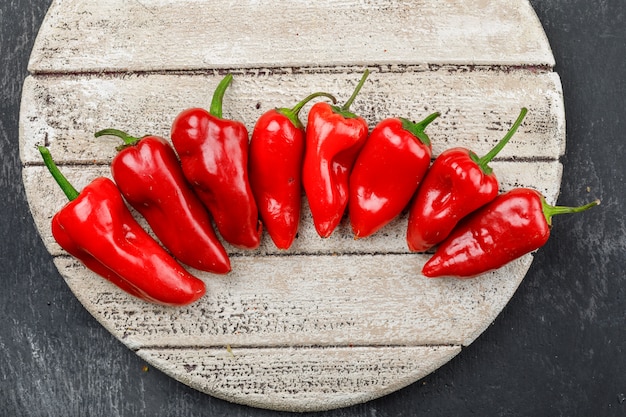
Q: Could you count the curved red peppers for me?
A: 8